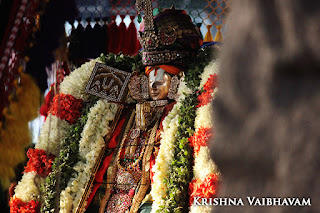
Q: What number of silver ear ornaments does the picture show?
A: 2